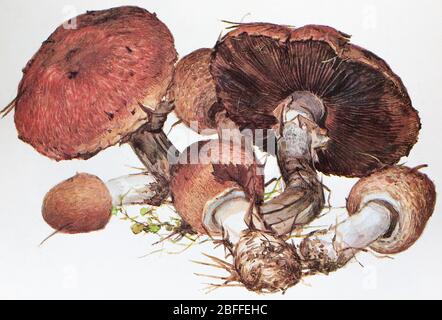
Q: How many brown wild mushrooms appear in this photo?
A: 6